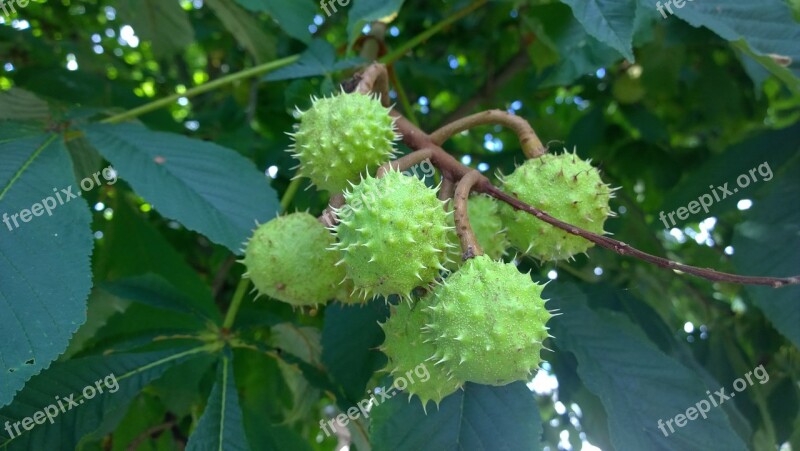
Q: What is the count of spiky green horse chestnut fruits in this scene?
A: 7